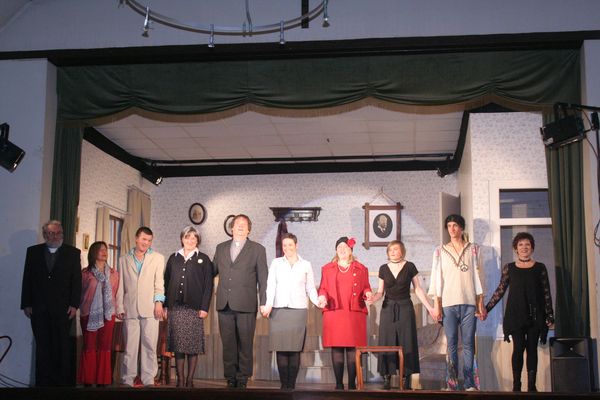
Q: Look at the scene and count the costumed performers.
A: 10